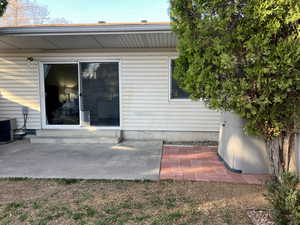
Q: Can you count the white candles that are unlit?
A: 0